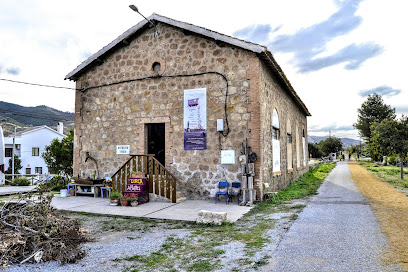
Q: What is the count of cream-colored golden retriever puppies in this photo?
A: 0